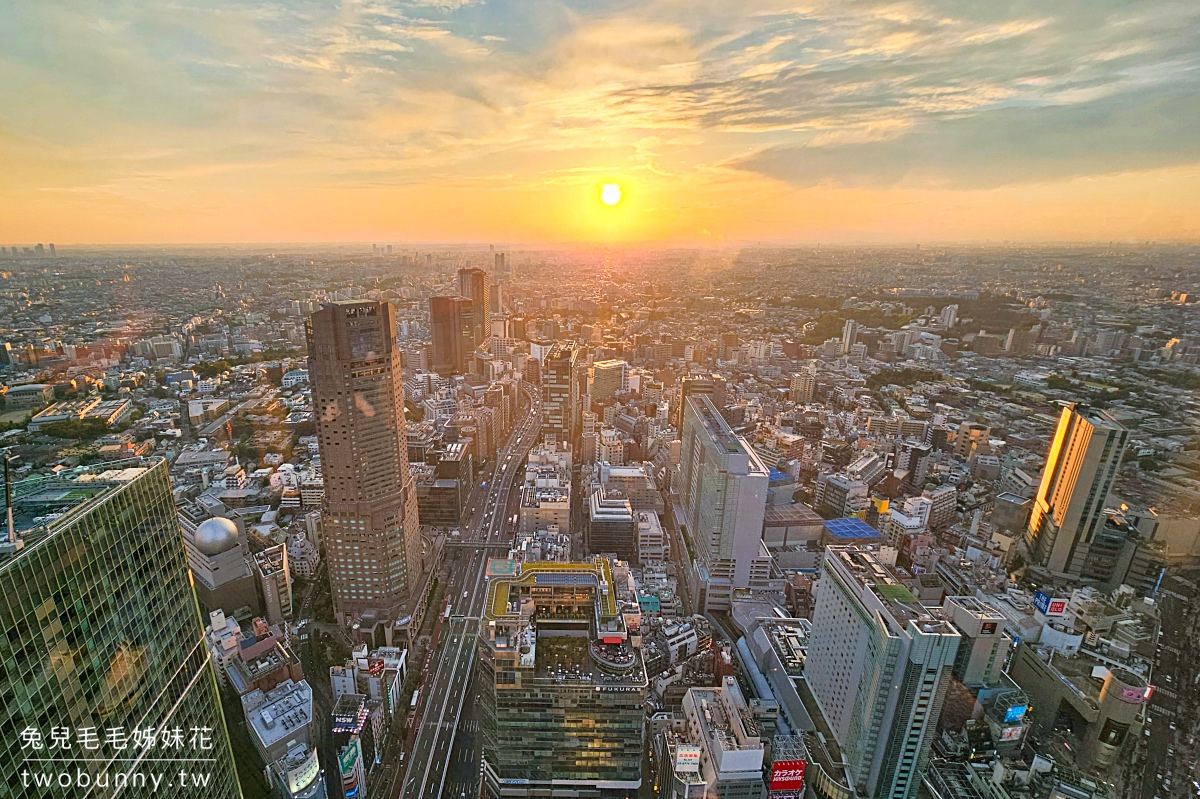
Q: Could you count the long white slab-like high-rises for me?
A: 2